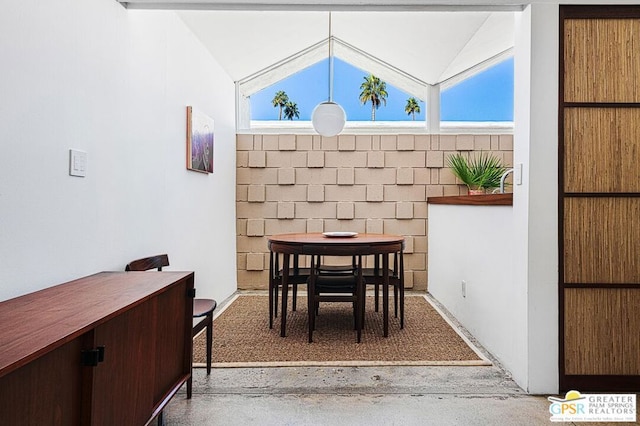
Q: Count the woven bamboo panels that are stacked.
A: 4